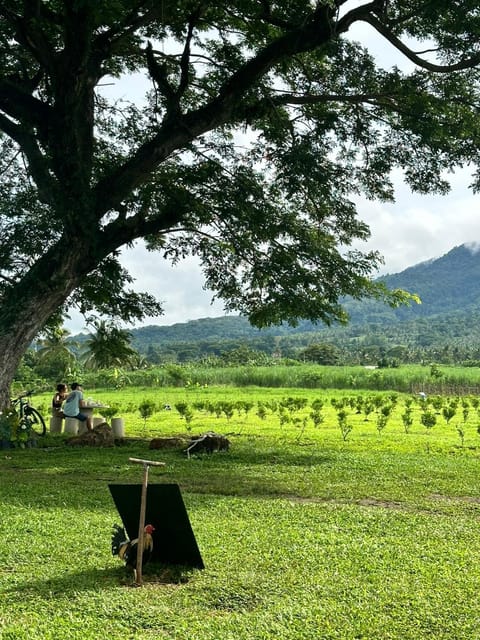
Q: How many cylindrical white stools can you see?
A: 4